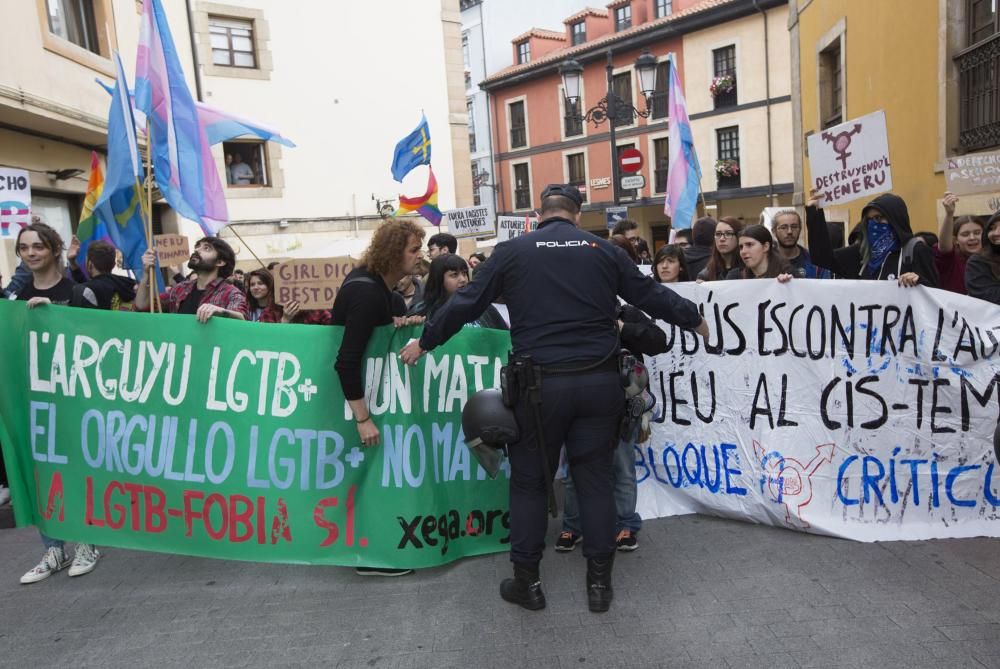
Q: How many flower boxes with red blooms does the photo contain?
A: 2